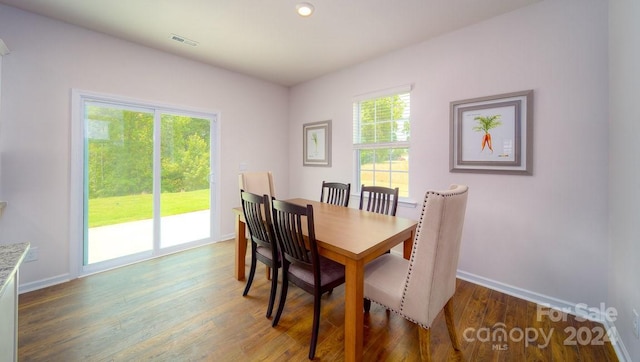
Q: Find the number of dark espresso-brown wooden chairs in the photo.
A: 4